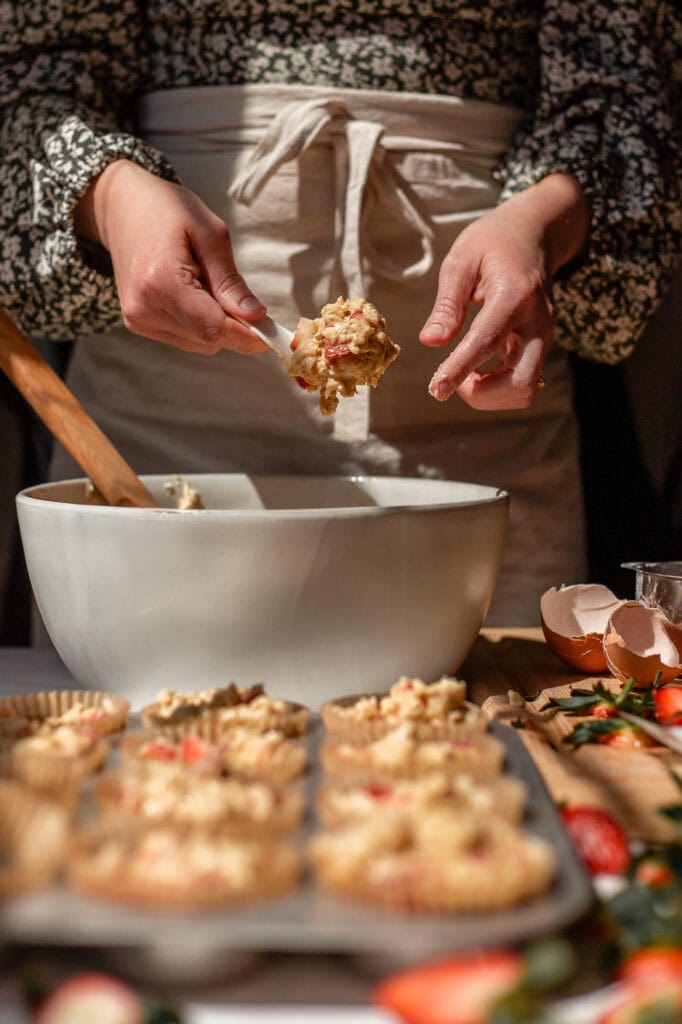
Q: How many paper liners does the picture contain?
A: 12